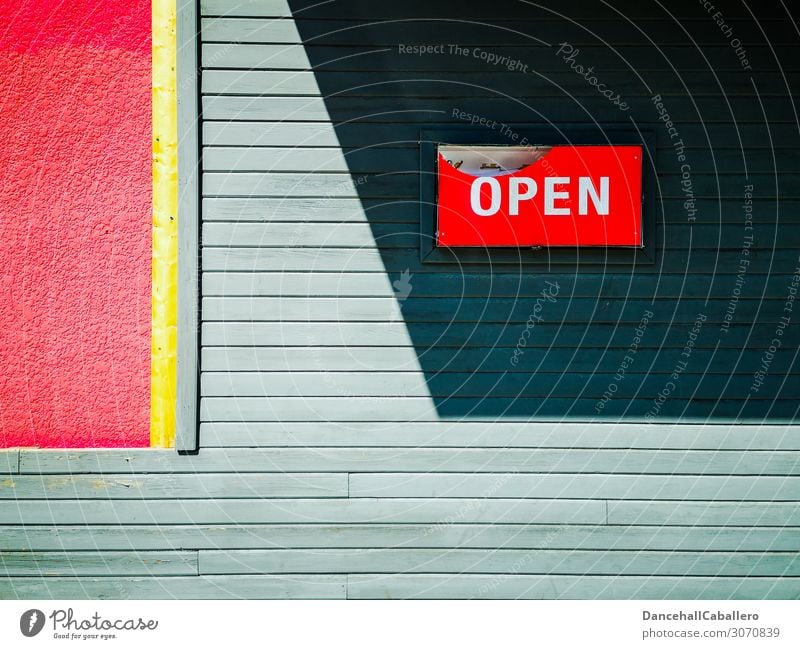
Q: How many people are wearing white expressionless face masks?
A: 0